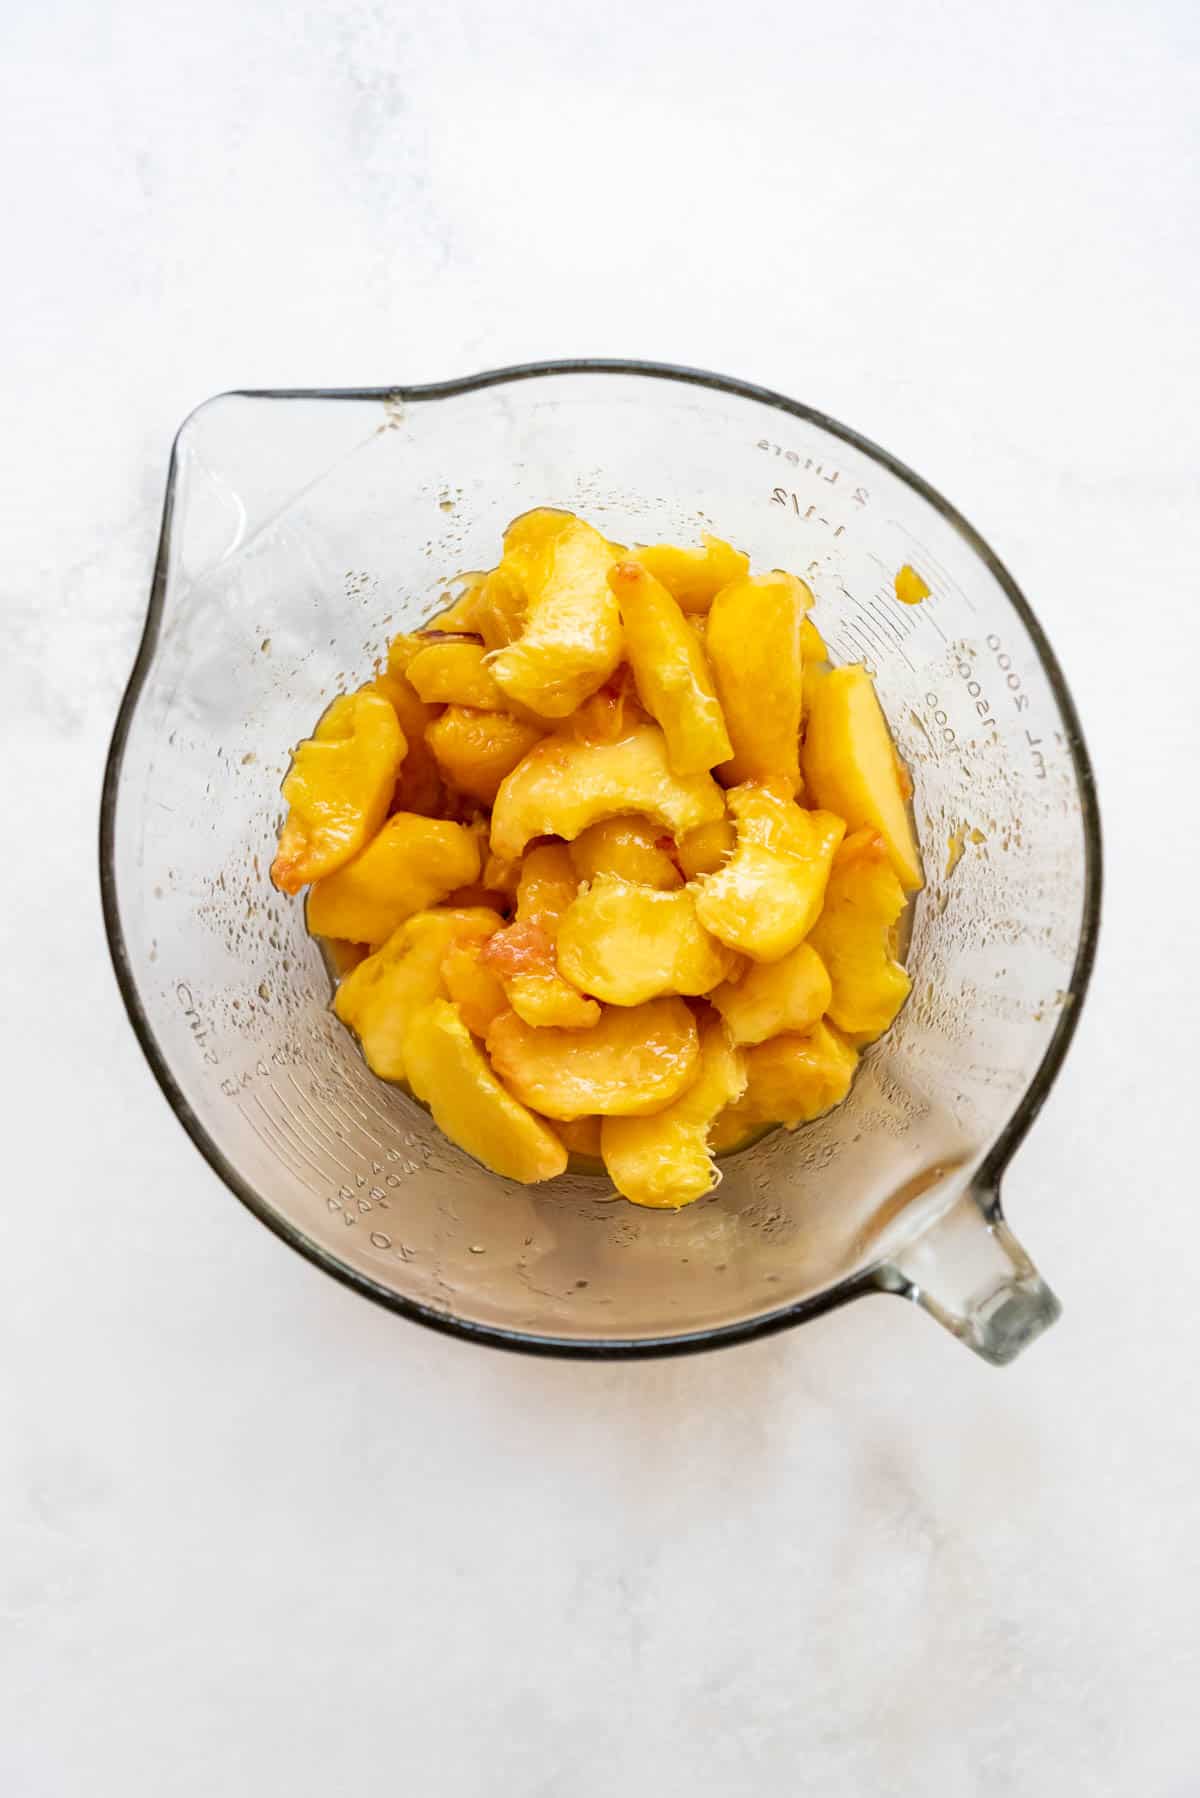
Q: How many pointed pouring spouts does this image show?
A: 1